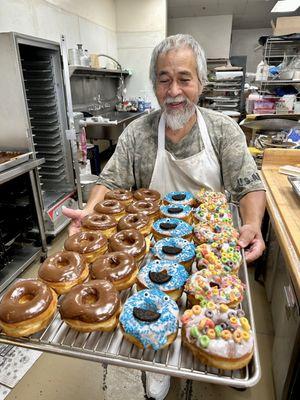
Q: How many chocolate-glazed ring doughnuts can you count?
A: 12